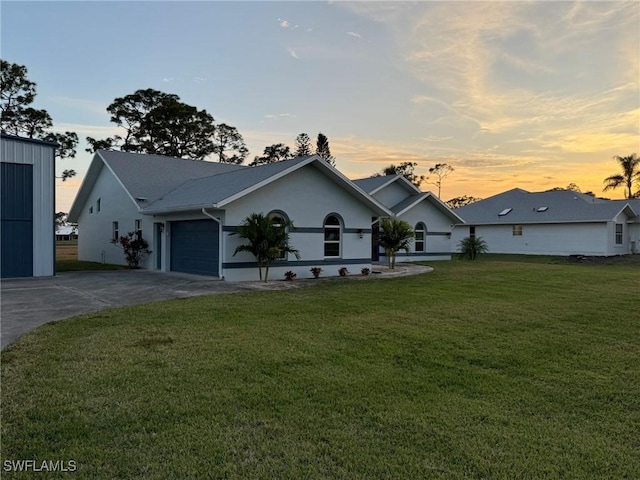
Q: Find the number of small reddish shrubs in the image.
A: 4